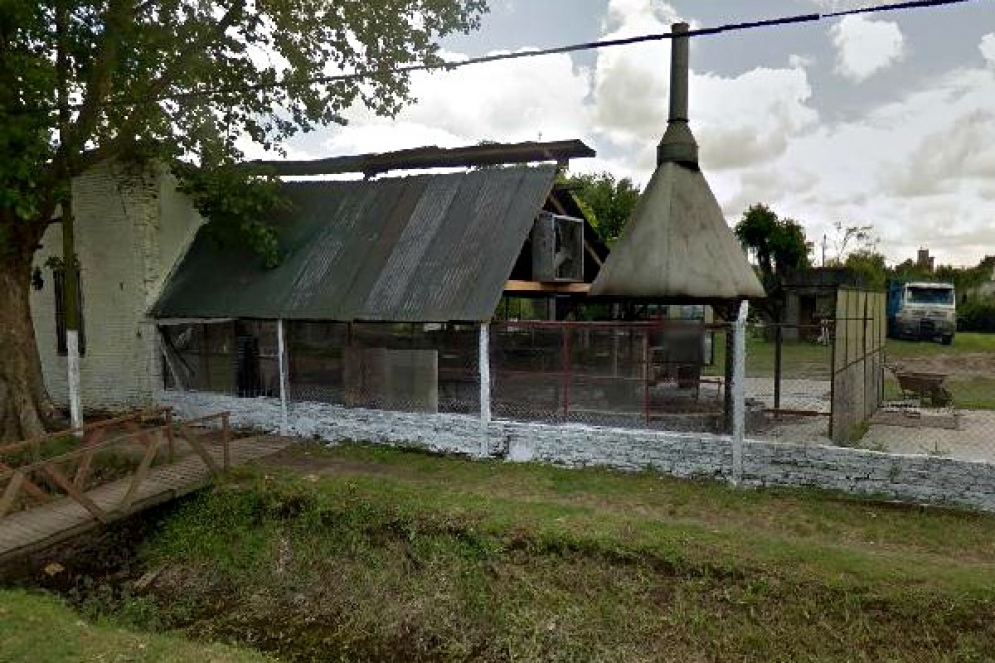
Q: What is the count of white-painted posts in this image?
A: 4